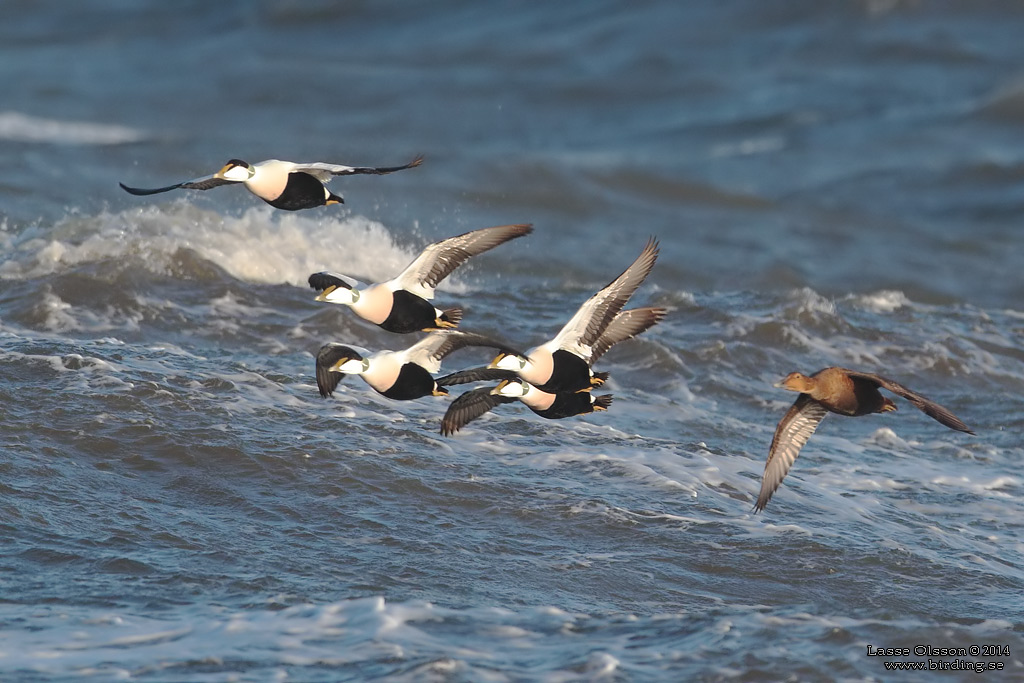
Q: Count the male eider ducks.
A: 5